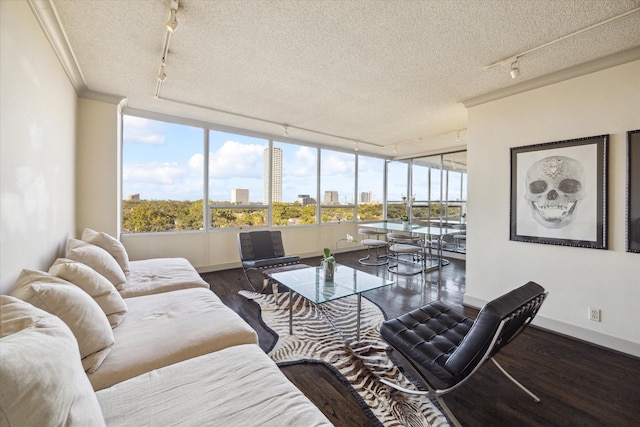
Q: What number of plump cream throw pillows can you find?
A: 5